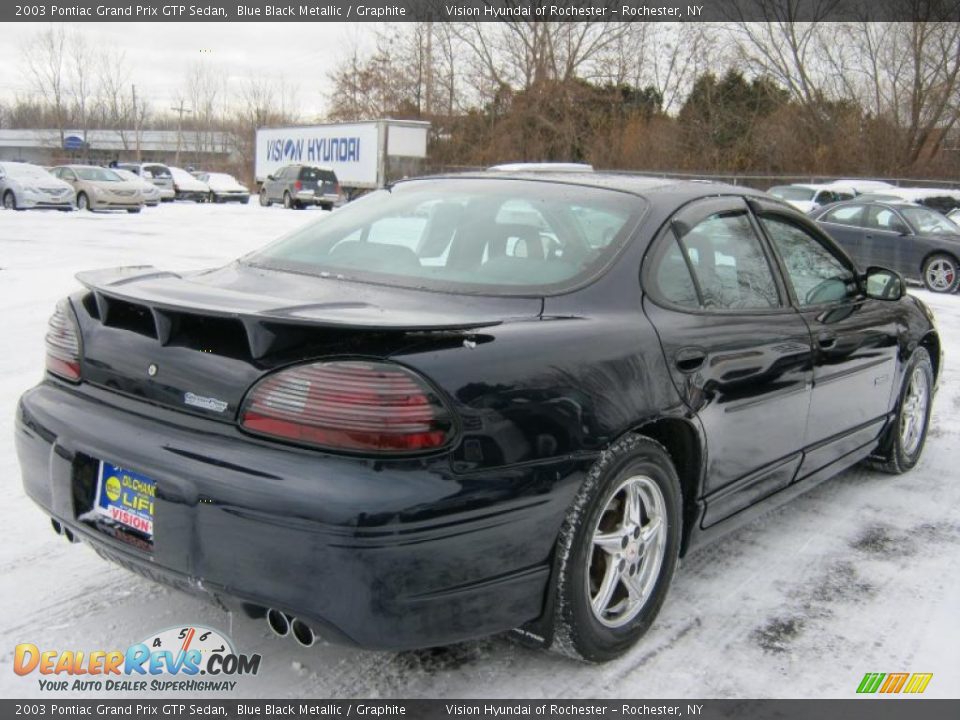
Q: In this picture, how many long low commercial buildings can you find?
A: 1